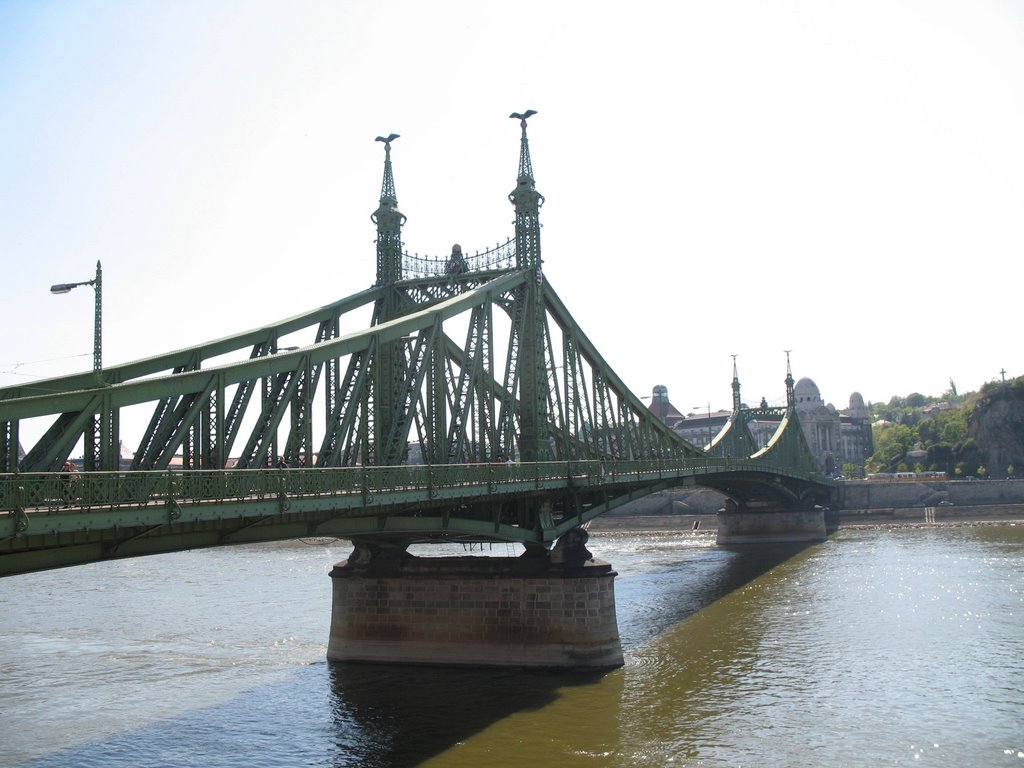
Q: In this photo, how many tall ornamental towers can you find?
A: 4